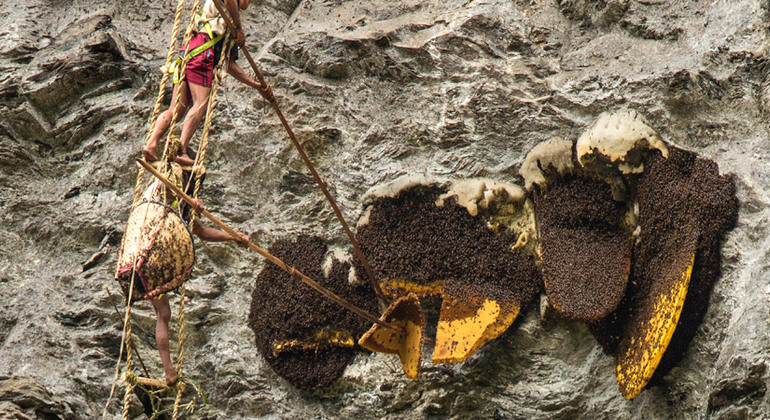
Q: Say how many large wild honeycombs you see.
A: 4